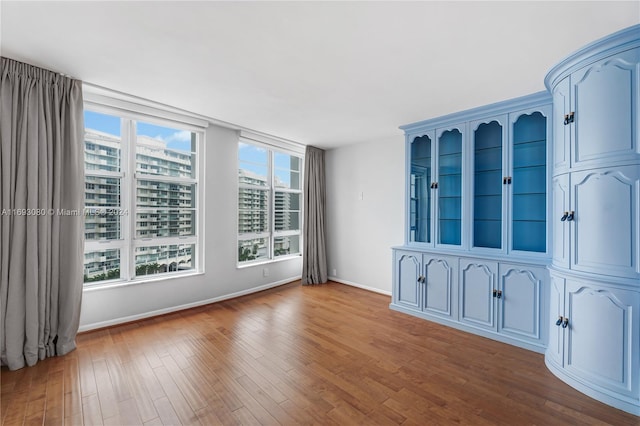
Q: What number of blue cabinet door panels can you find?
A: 14